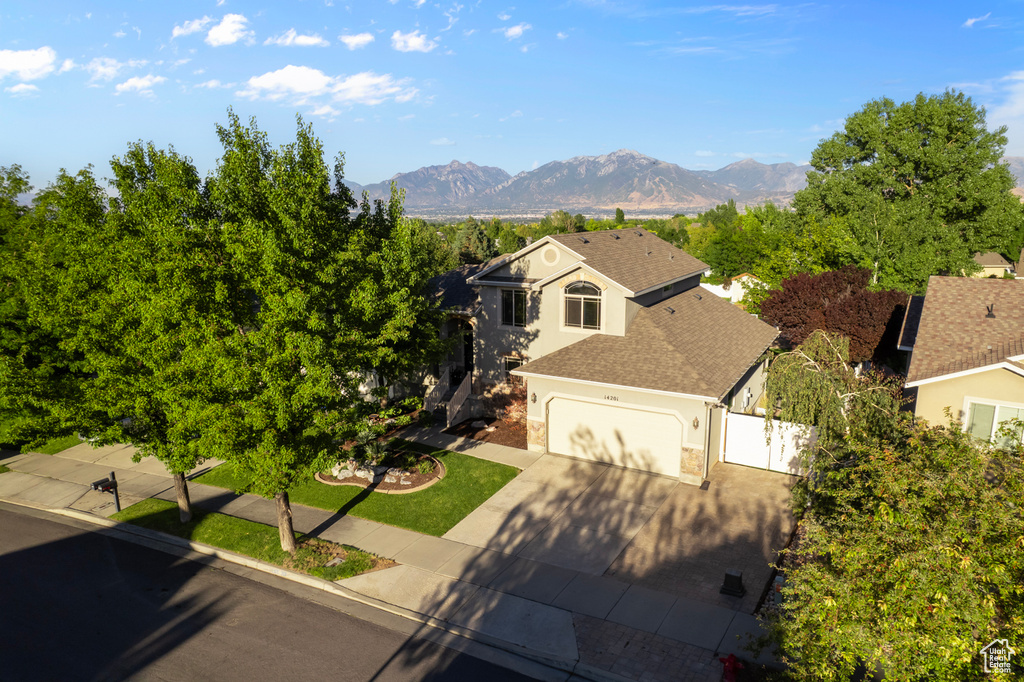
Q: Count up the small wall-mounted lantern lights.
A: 2